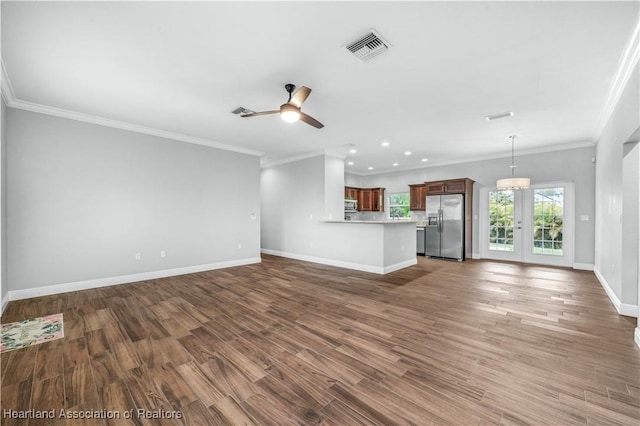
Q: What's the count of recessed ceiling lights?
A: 7